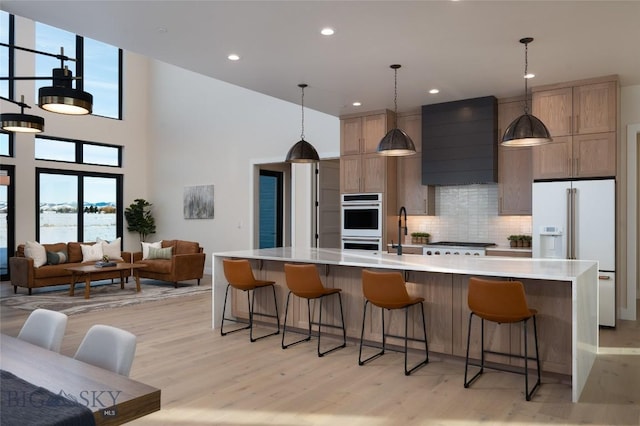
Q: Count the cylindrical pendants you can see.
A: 2